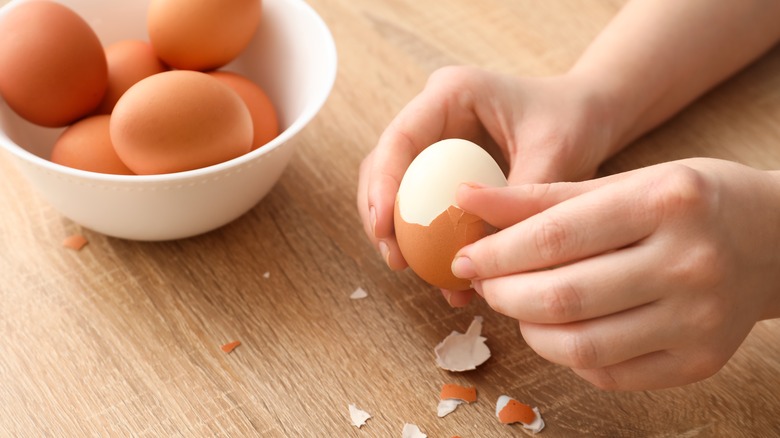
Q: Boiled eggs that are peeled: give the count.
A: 1